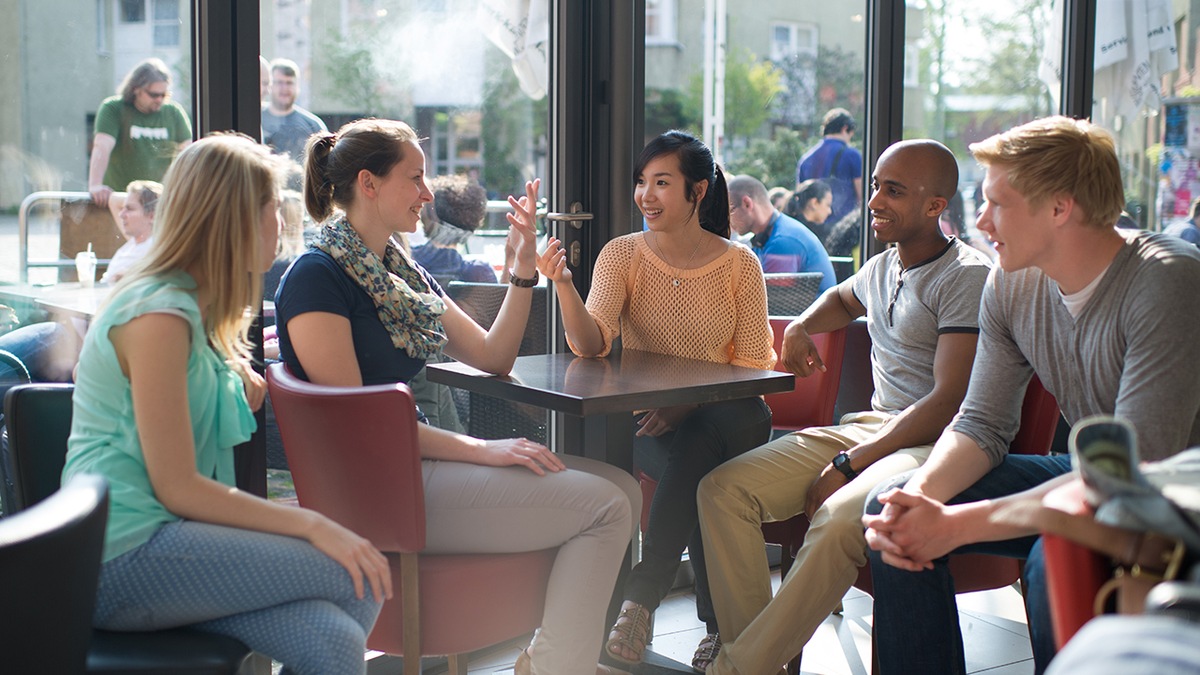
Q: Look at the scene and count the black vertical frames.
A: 4